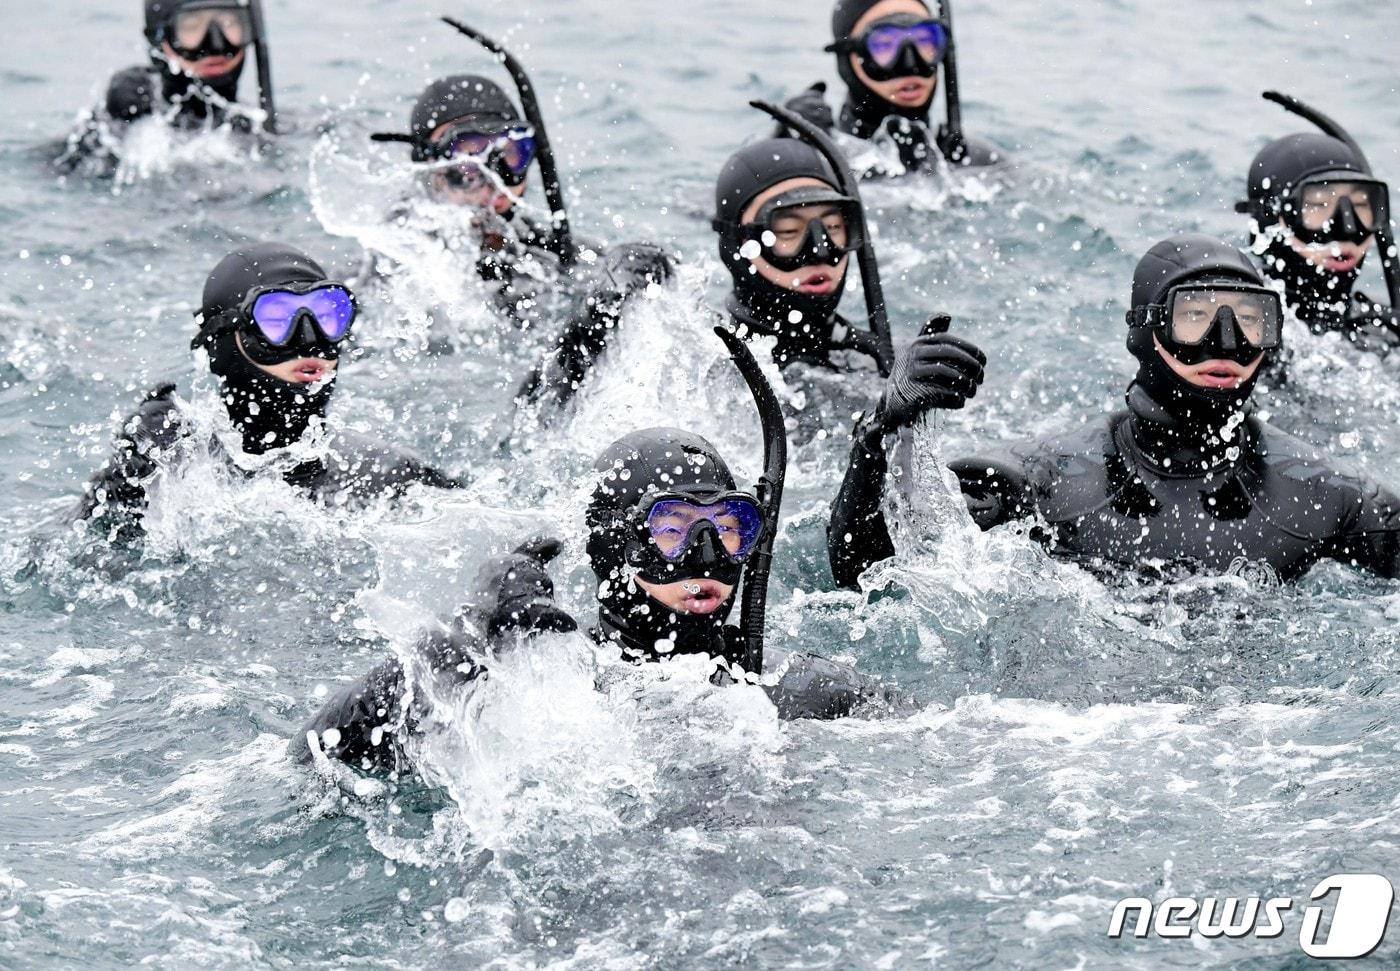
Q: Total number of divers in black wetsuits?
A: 8